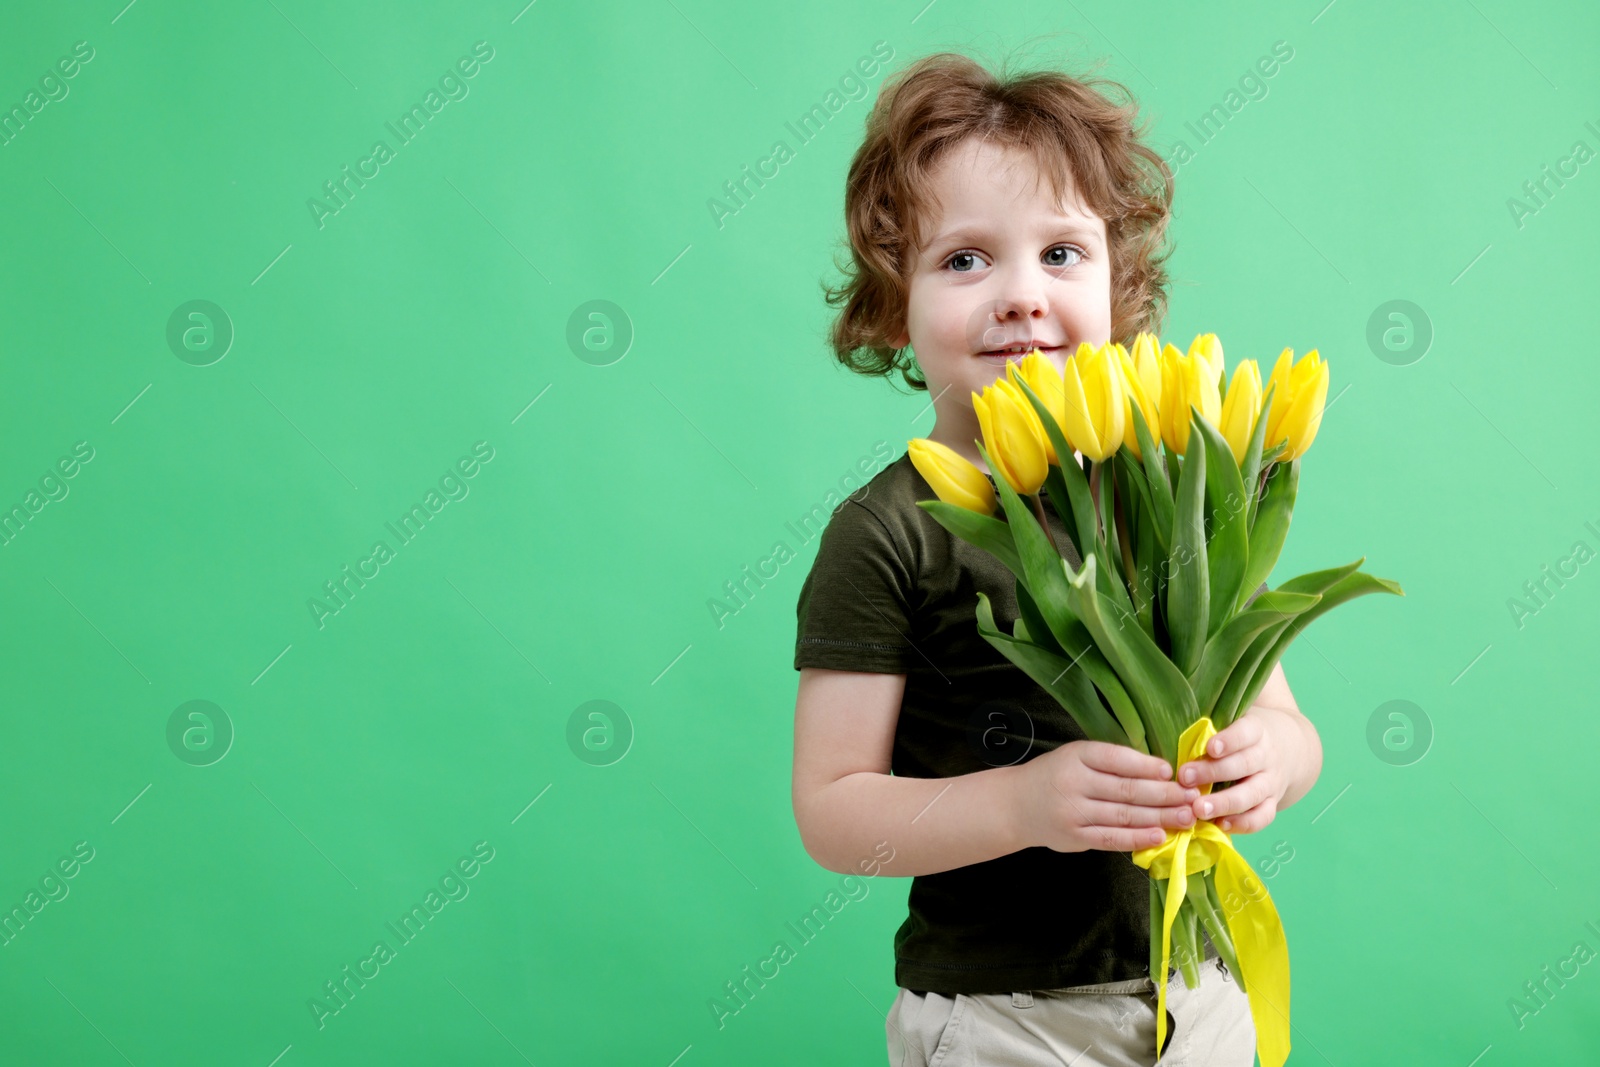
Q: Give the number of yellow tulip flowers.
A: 11